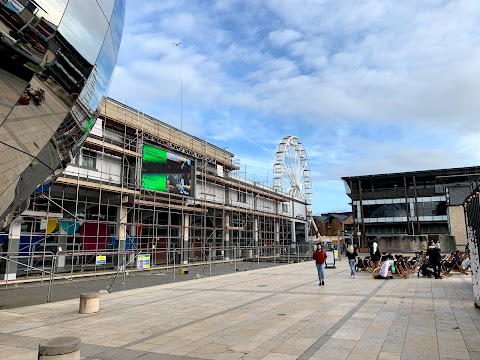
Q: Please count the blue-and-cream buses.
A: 0